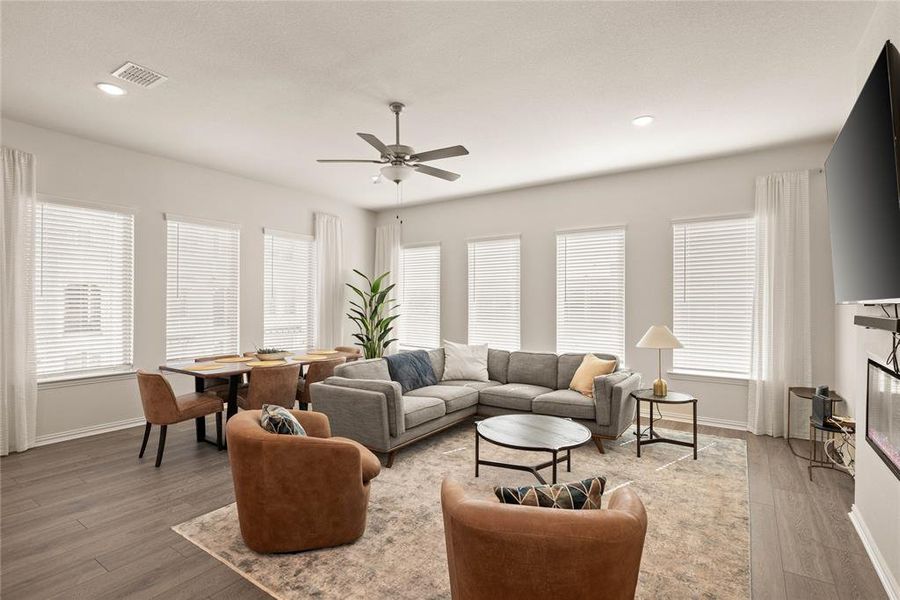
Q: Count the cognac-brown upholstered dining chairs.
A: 6